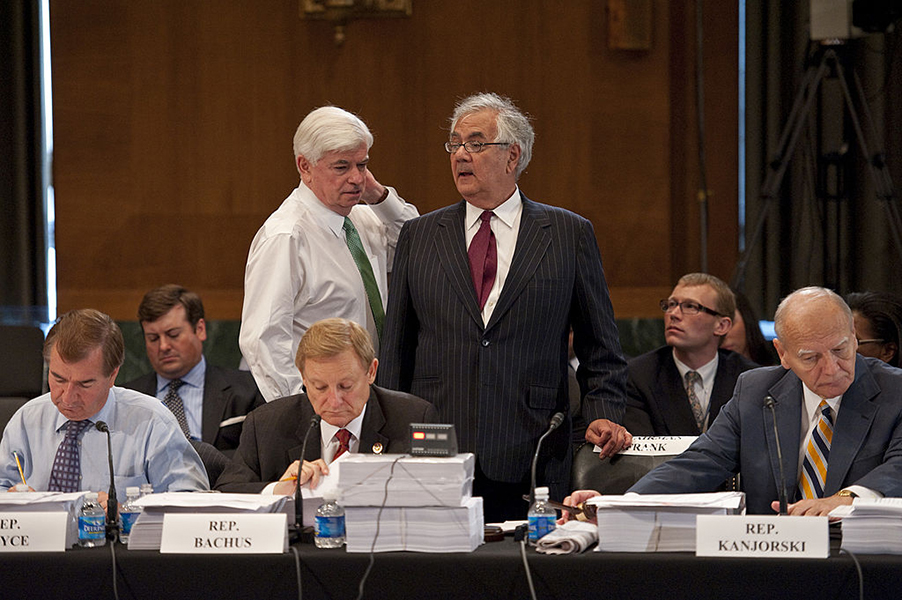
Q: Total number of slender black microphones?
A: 4